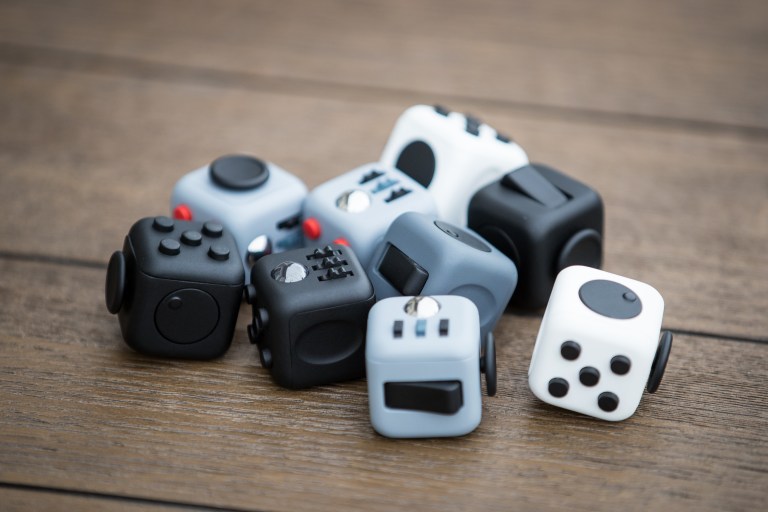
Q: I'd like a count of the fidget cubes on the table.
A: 9